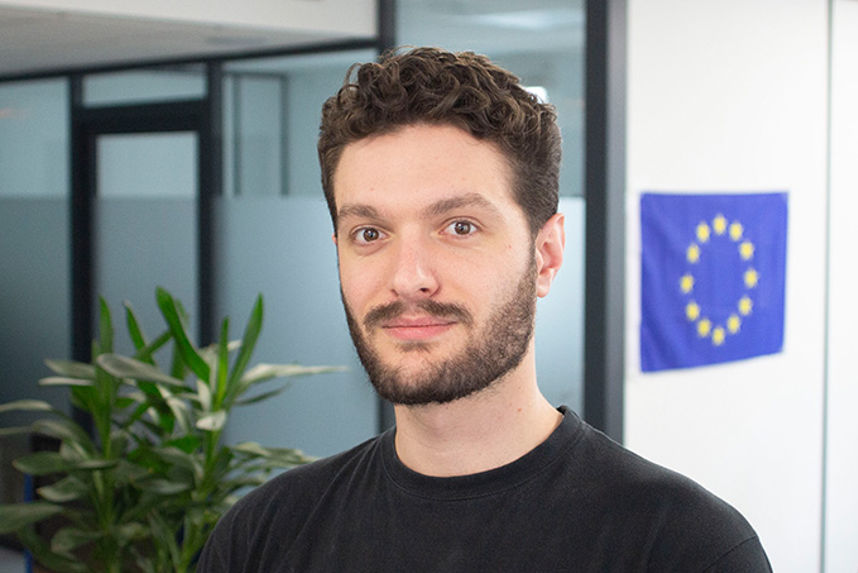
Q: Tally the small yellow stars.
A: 12